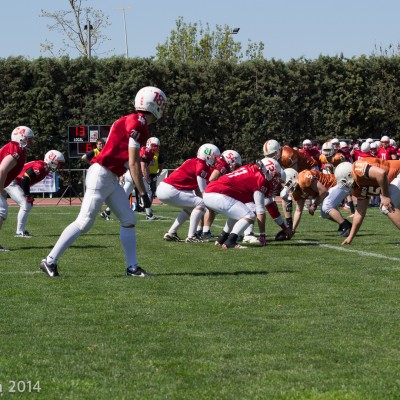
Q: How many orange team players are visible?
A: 4